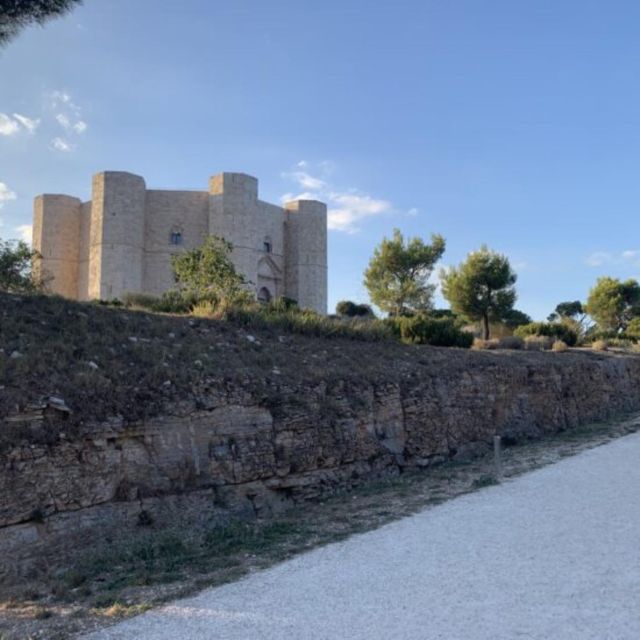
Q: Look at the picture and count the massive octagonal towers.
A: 4